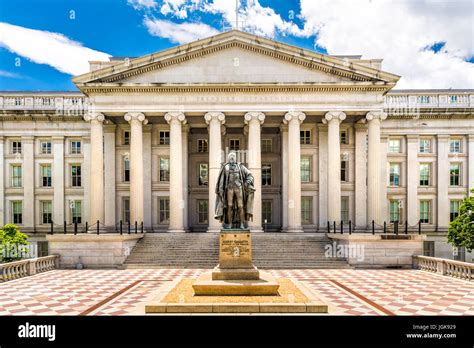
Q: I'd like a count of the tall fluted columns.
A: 8